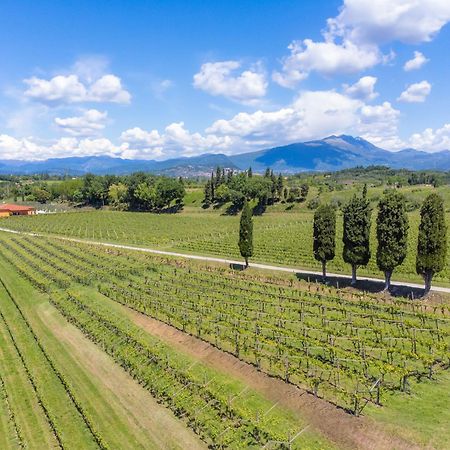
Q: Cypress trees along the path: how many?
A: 5